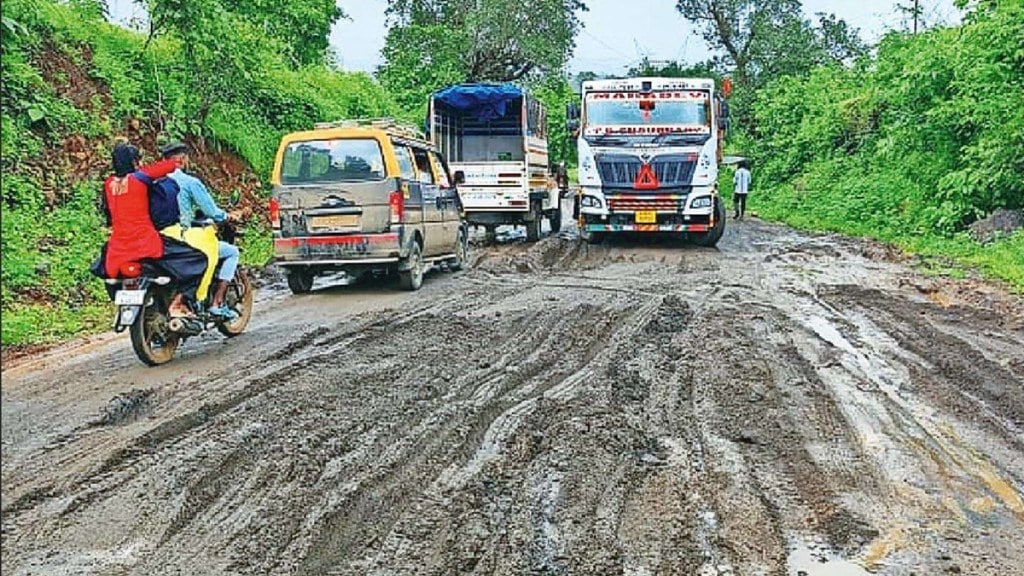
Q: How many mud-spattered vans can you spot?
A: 1